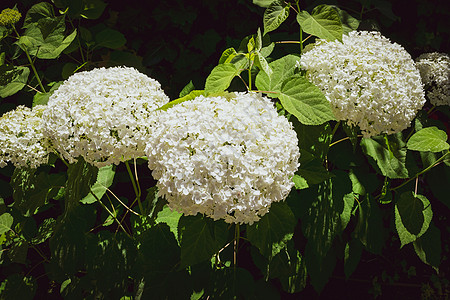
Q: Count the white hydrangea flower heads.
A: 5